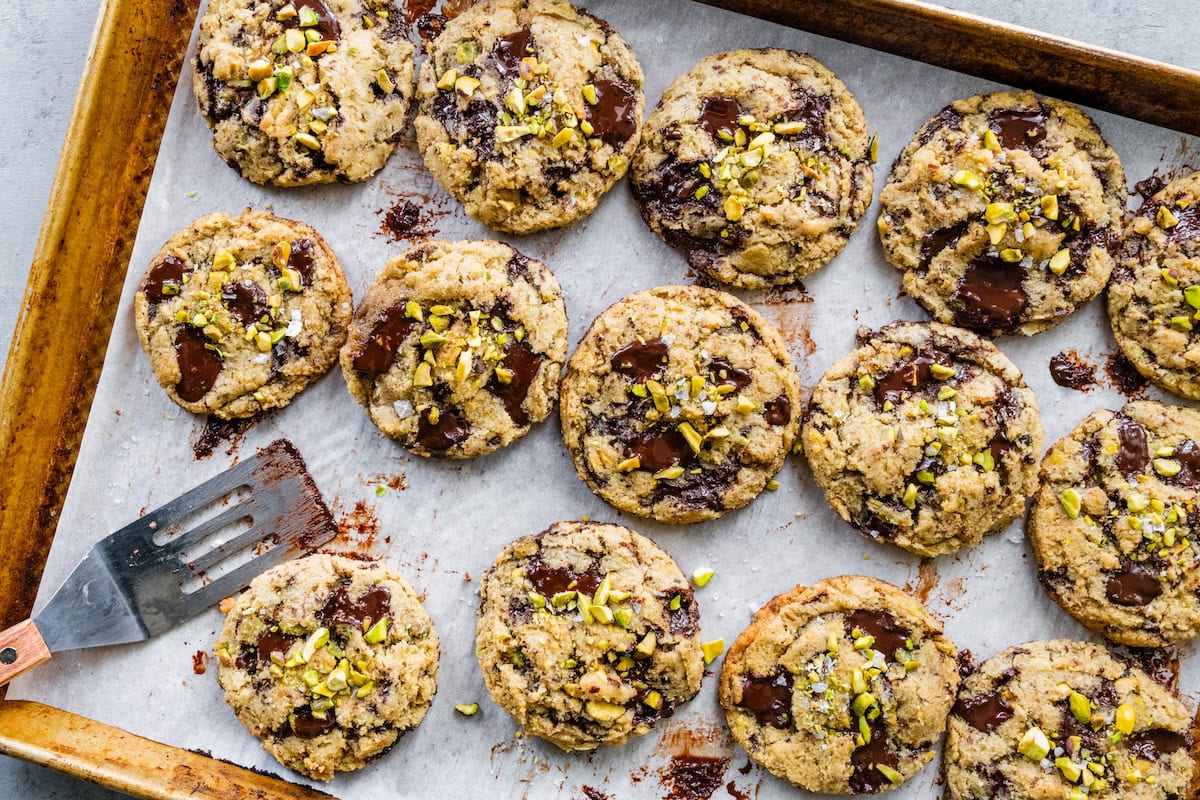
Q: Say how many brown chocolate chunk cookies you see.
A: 14